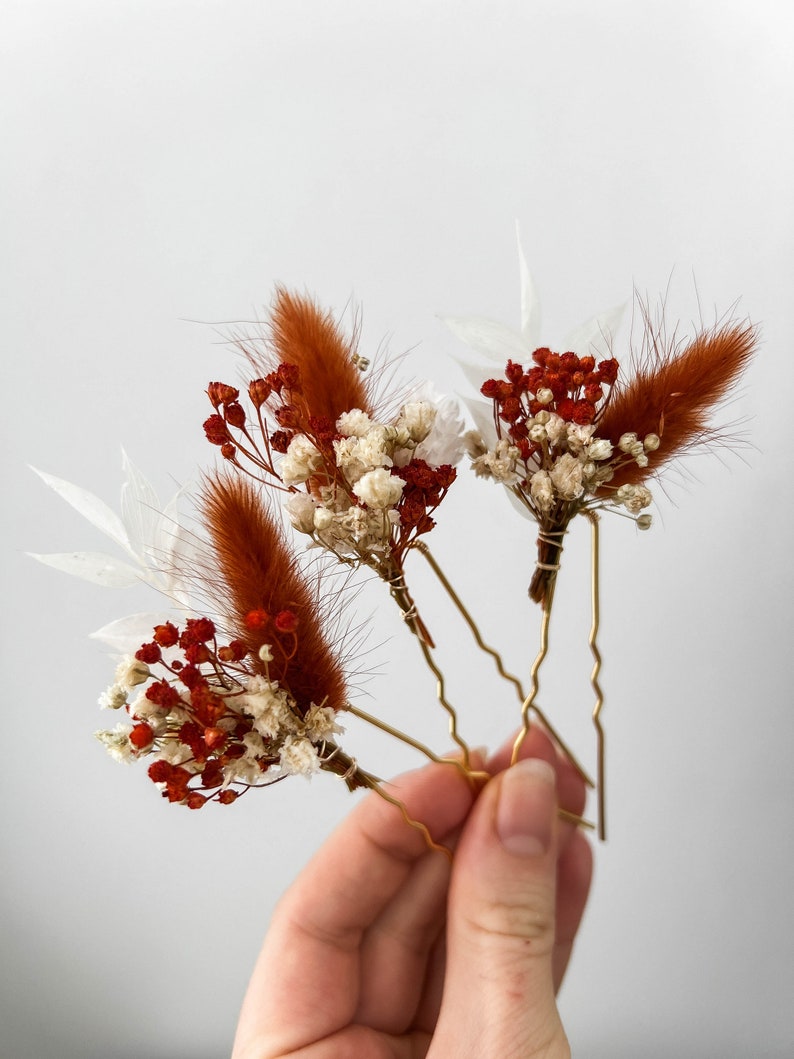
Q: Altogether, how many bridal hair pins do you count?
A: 3